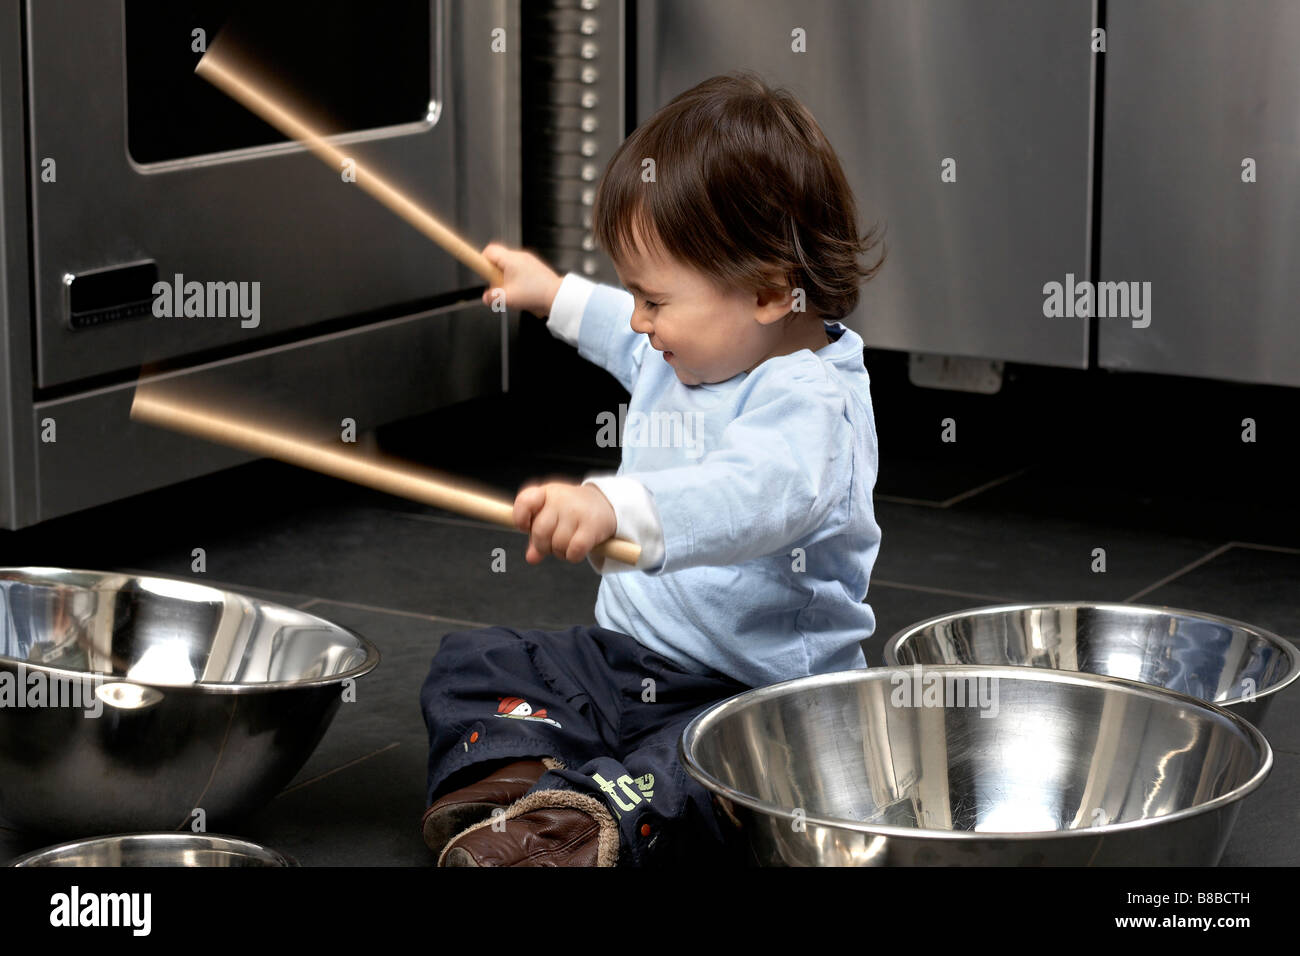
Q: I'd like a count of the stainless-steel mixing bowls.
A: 4